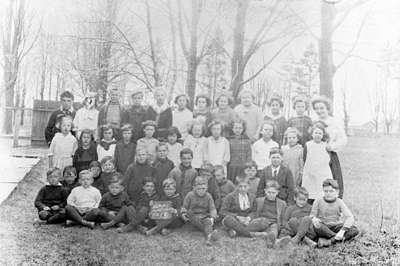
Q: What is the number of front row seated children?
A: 10